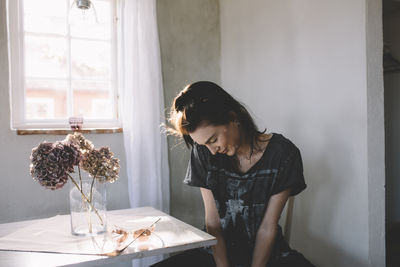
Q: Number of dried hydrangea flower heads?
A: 3